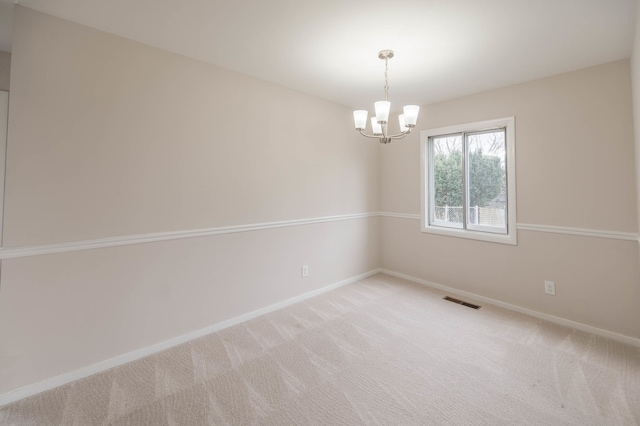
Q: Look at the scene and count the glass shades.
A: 5